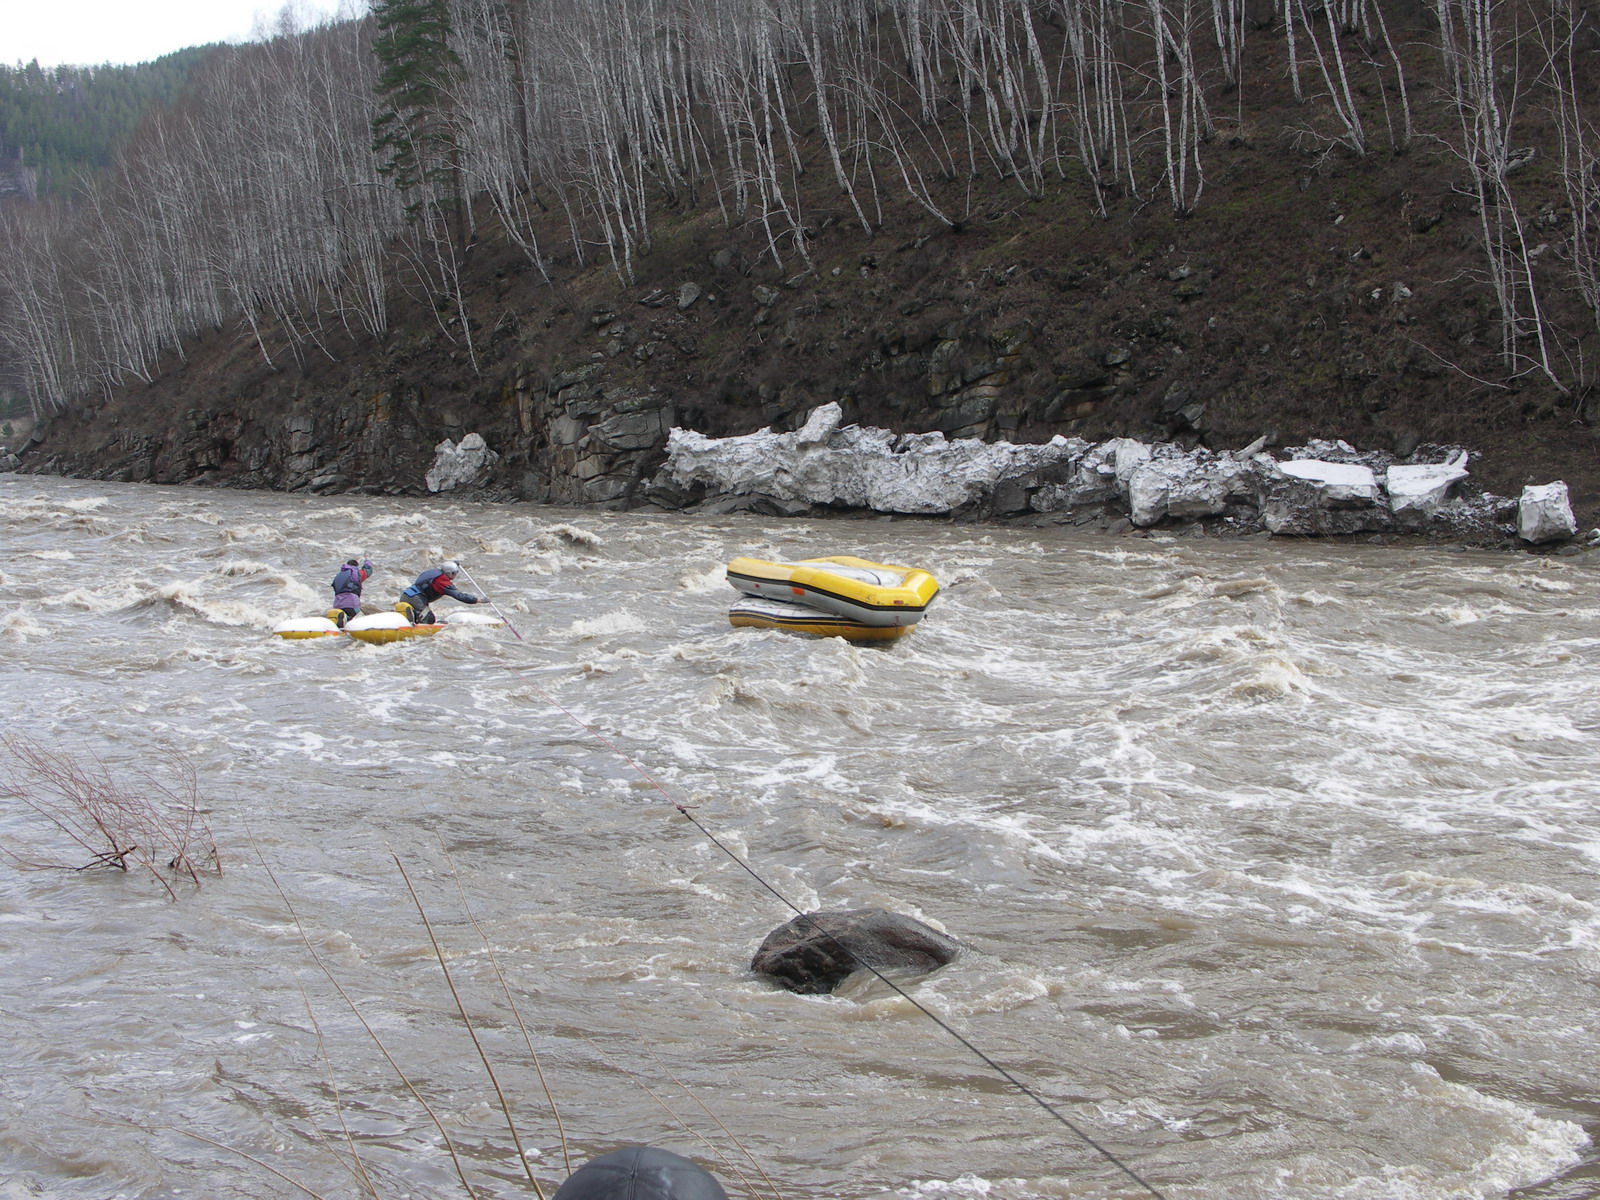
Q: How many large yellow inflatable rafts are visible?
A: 2